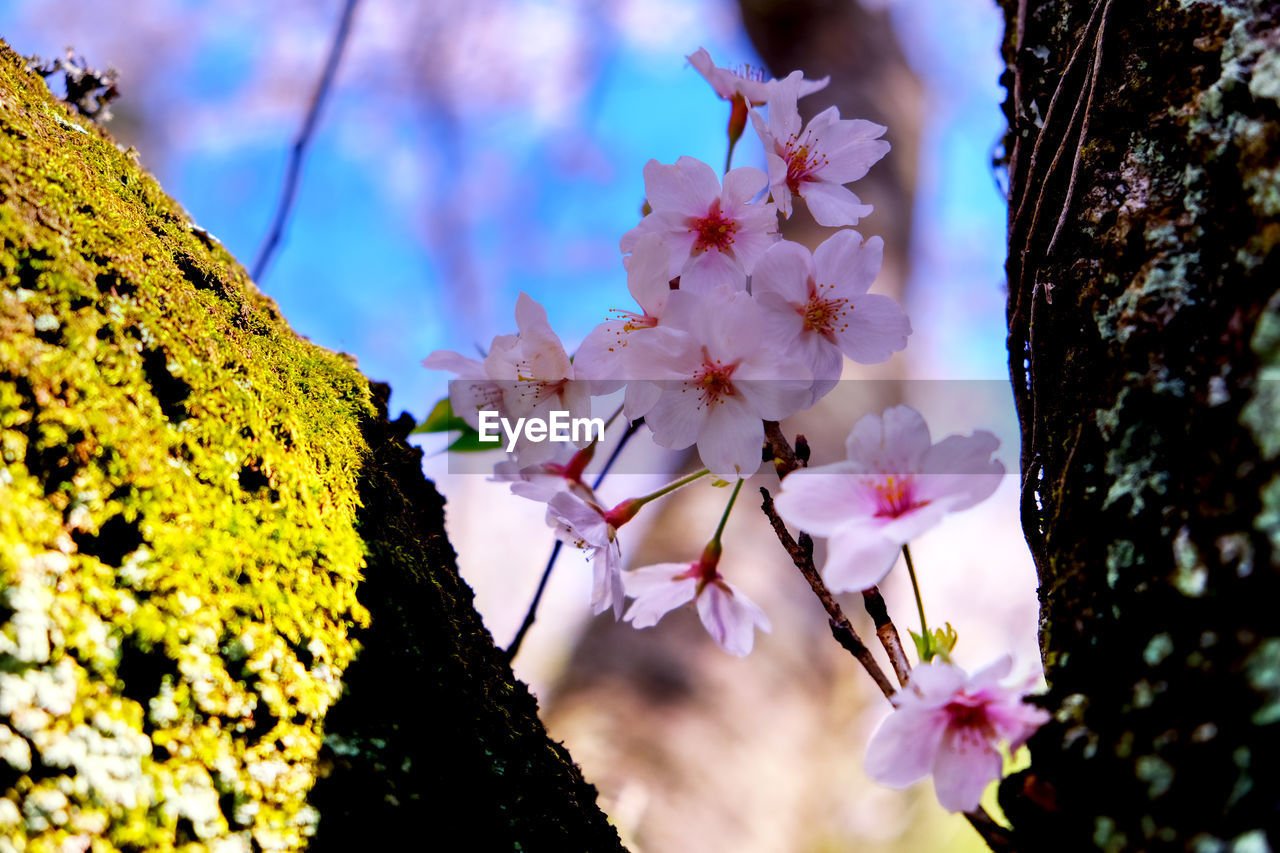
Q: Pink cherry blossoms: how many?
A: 13